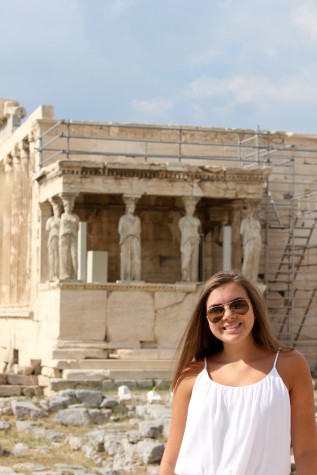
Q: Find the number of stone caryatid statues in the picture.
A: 5